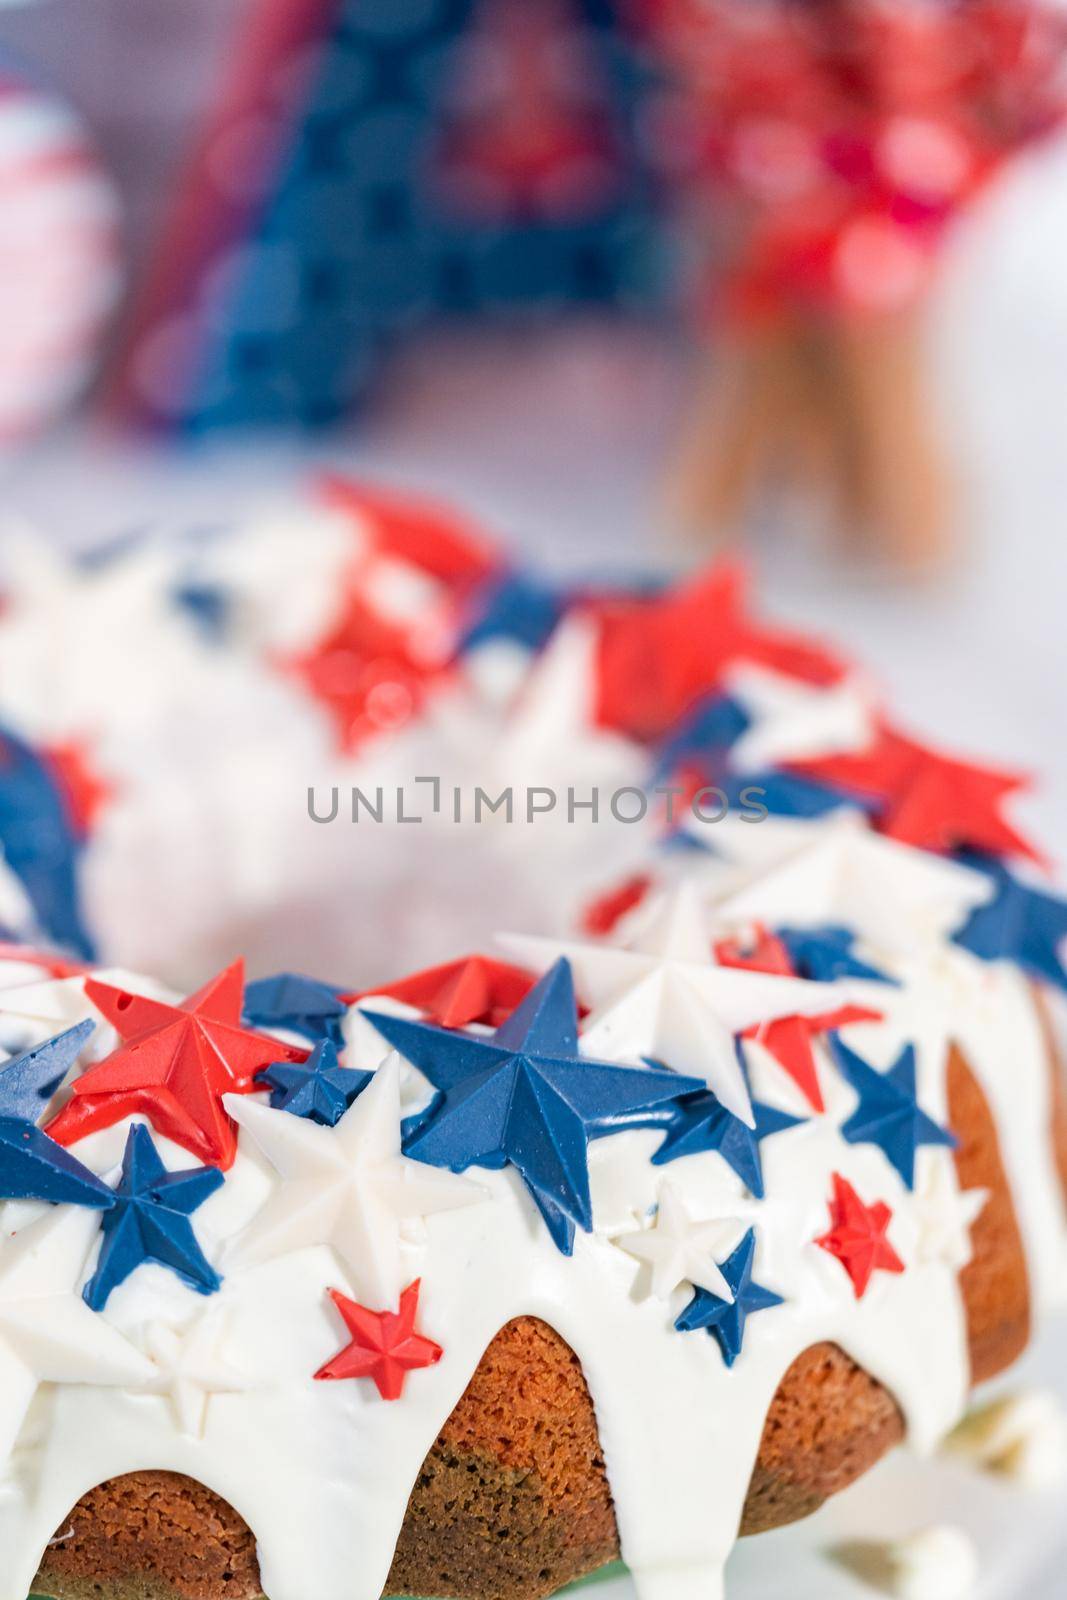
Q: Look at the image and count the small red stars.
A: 2